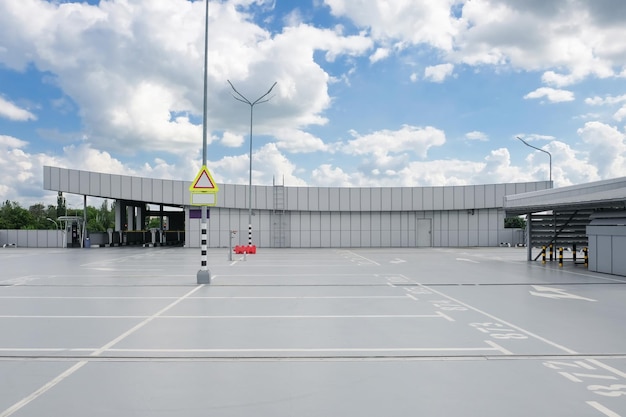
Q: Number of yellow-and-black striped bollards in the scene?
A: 5